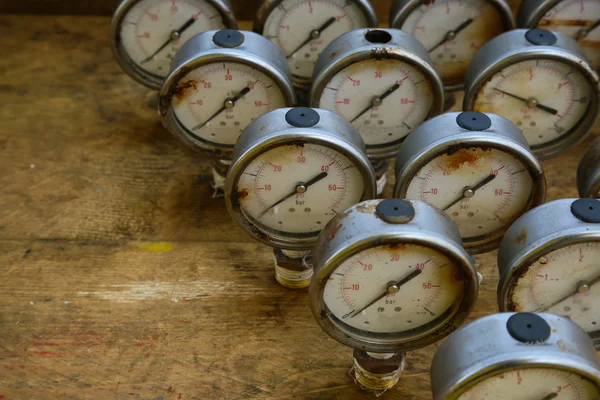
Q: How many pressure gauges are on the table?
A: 13